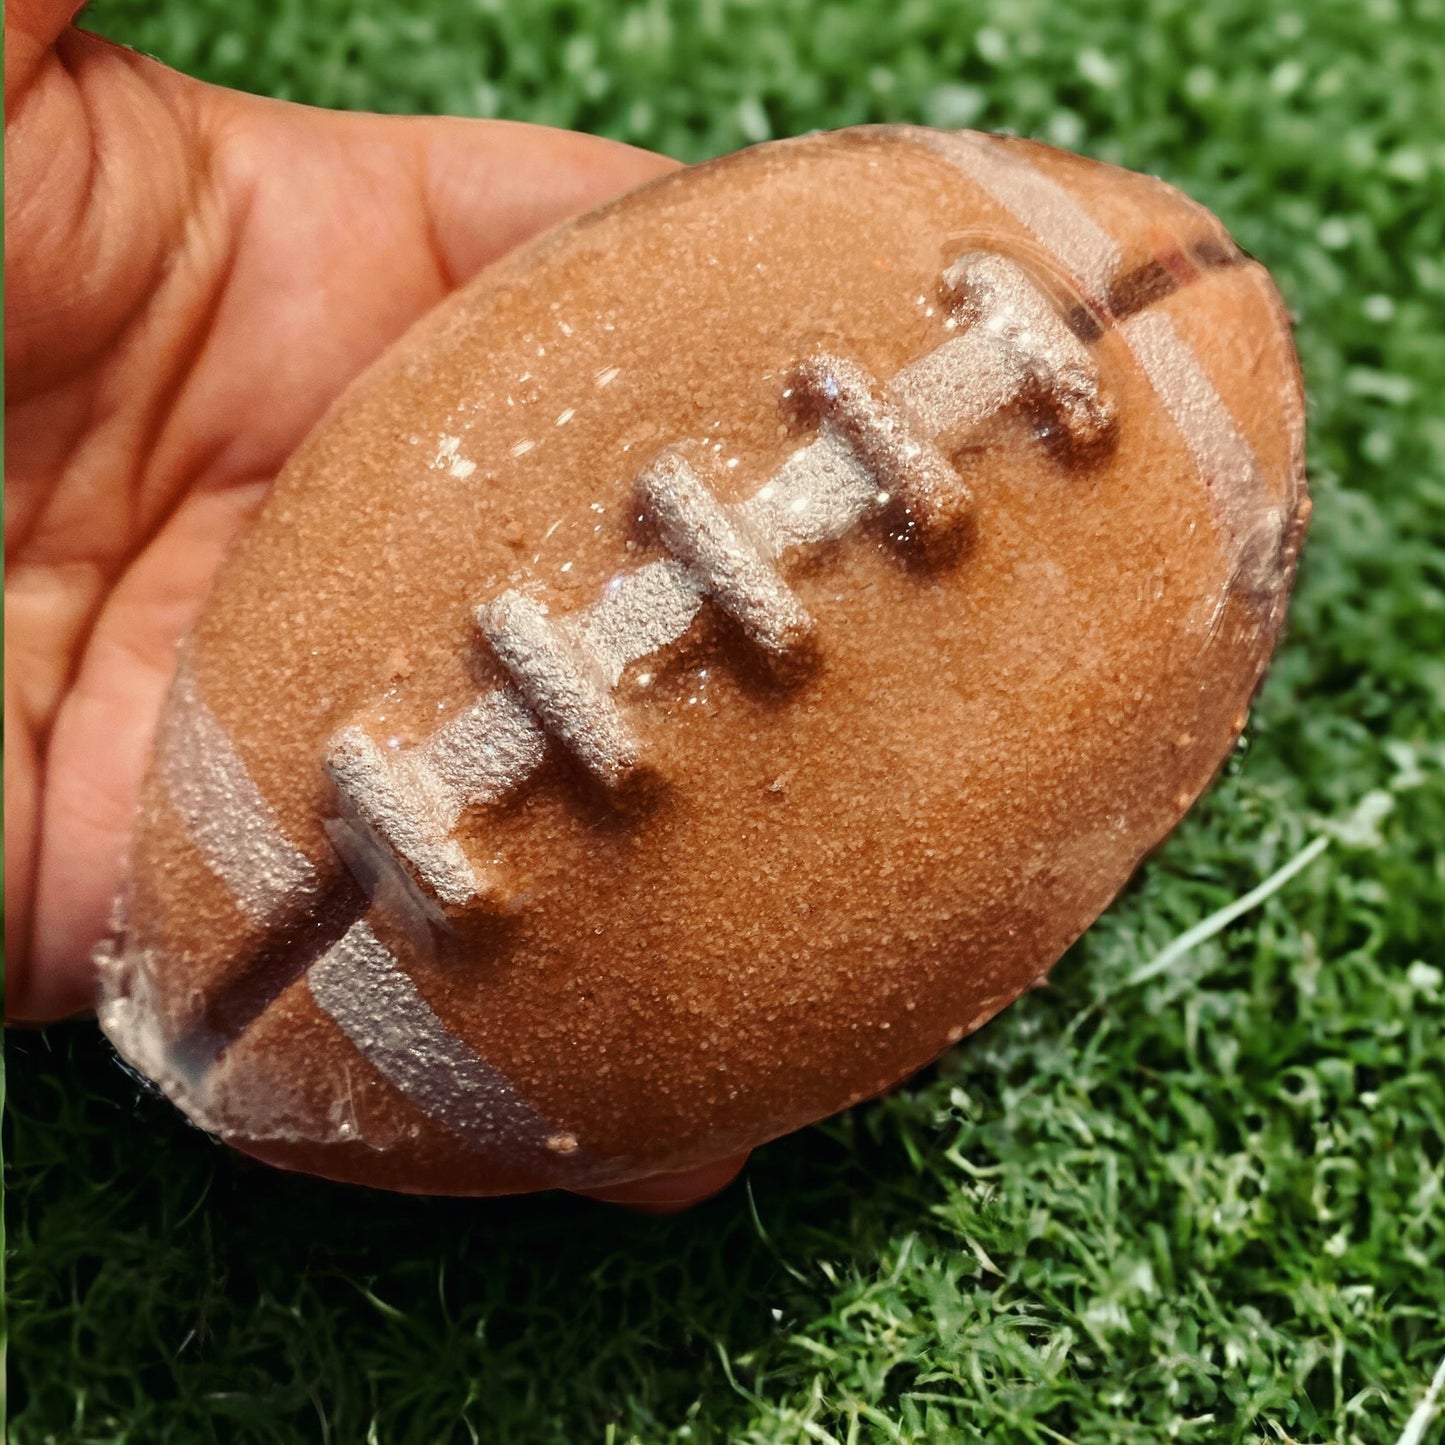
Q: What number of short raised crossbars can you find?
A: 5